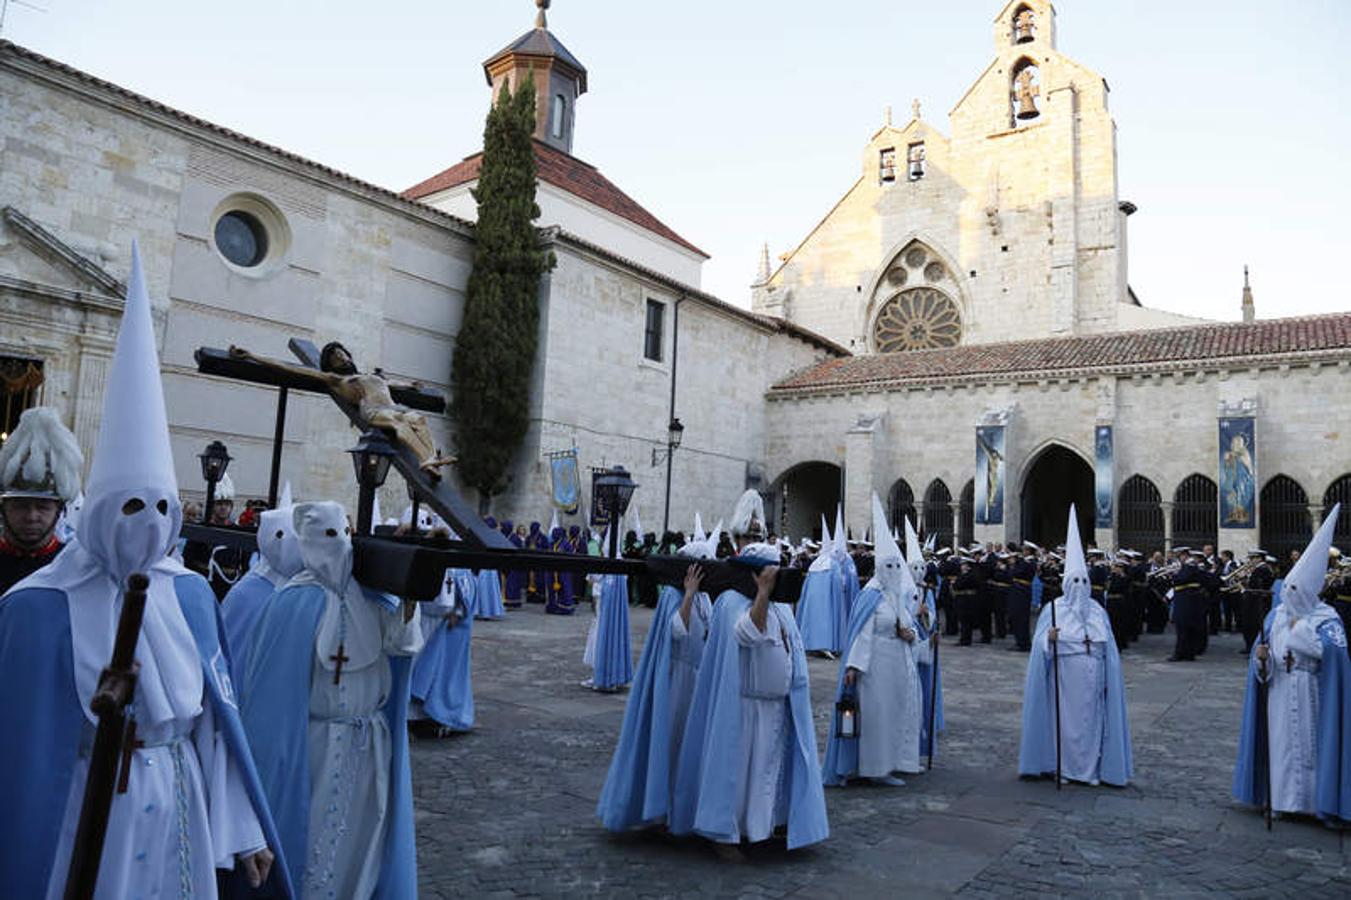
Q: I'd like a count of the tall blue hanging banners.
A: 3